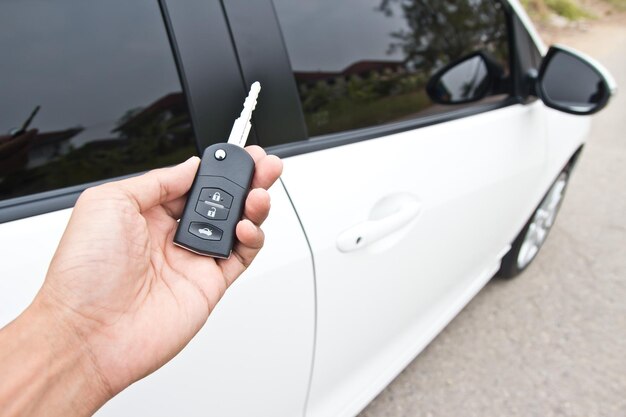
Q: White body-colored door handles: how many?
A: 1